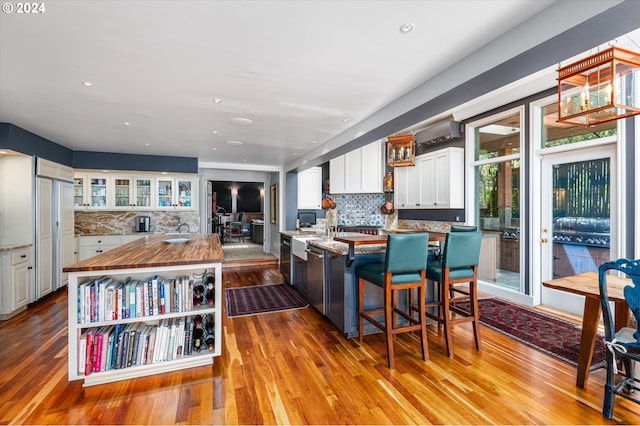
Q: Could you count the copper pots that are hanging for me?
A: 4